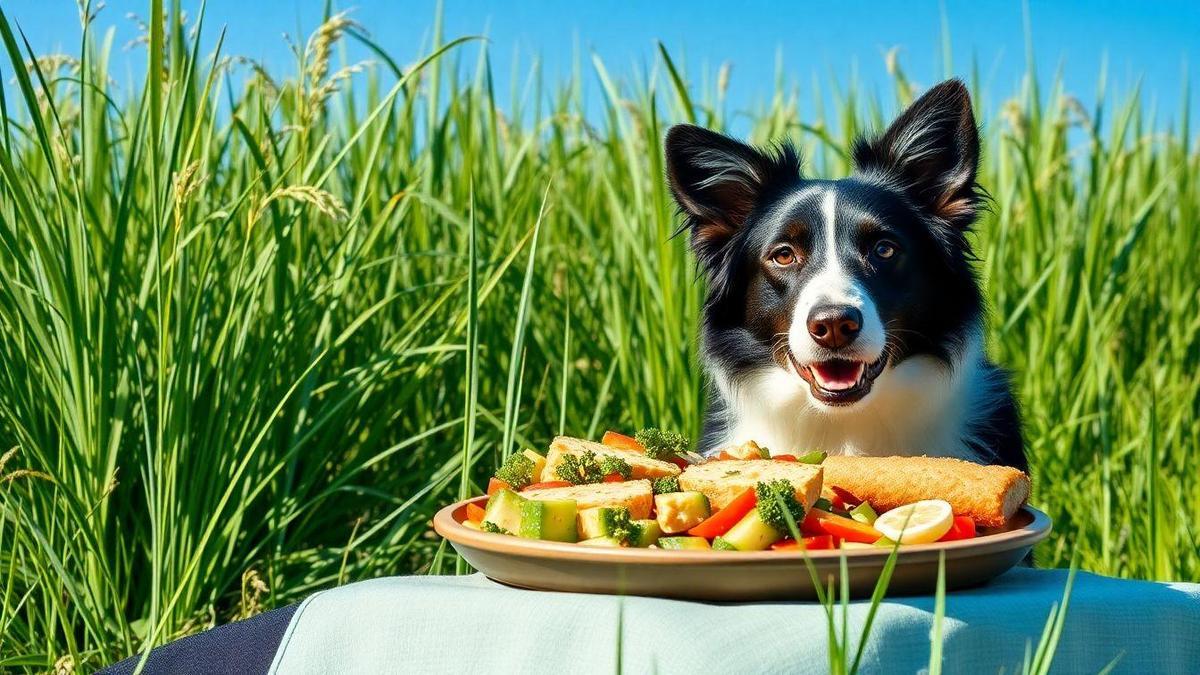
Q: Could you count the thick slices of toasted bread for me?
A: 3